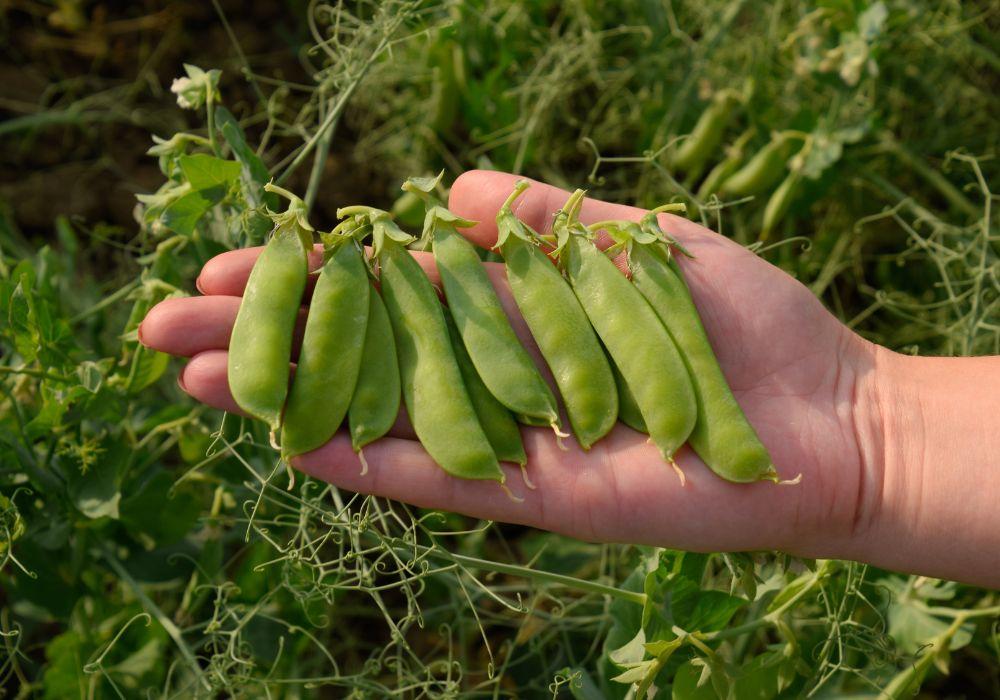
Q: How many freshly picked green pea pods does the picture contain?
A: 10